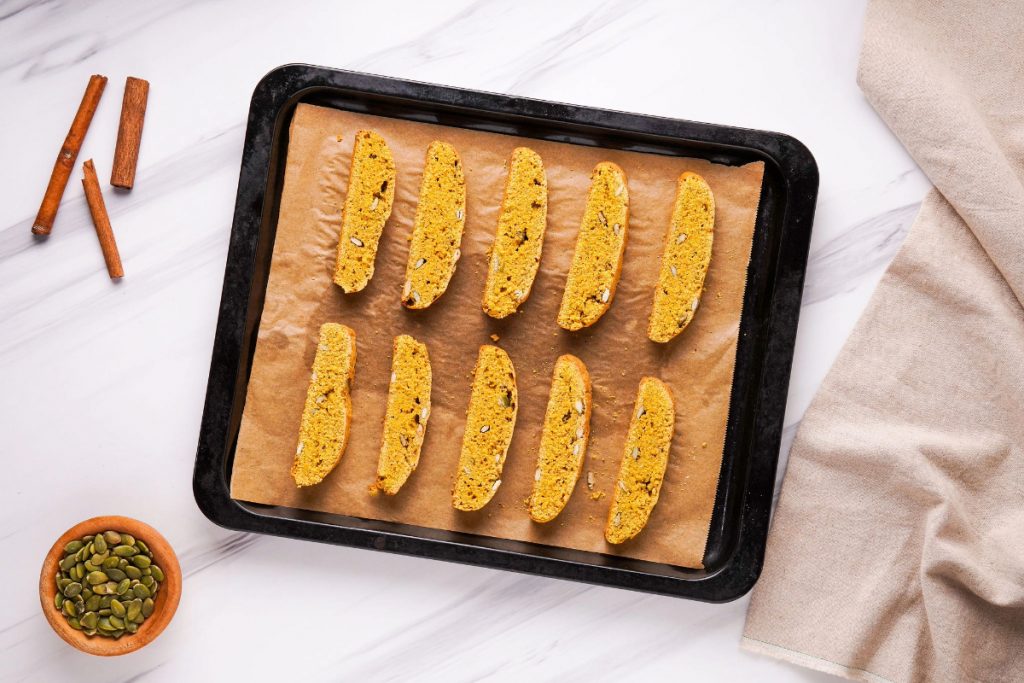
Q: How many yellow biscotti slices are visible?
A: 10